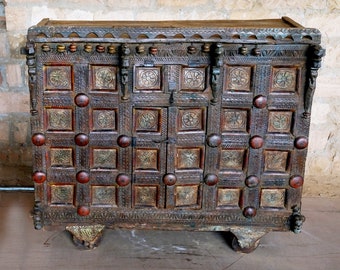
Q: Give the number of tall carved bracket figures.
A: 4